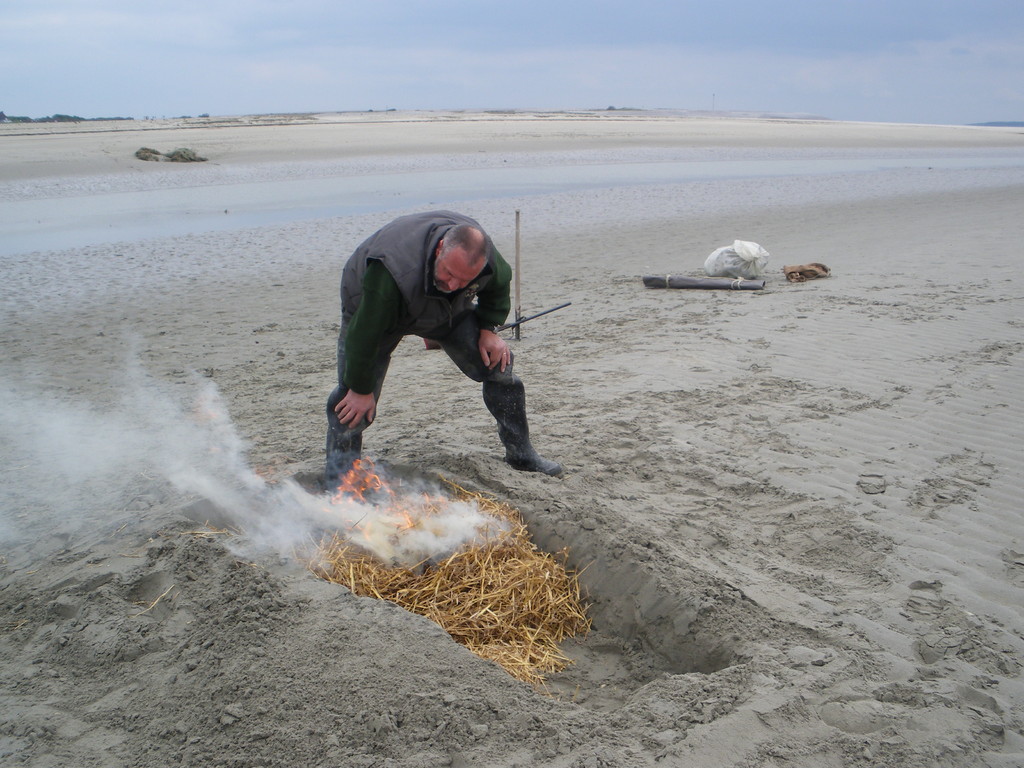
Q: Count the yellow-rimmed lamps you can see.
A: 0